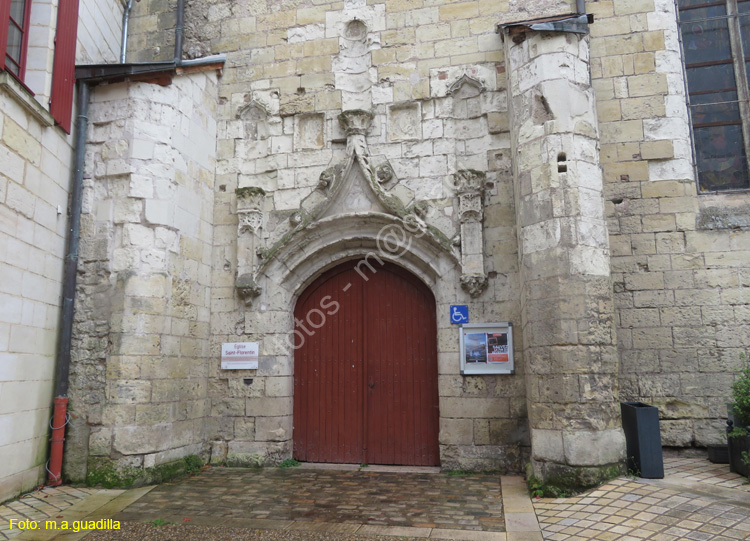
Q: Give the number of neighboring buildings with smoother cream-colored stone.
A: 1